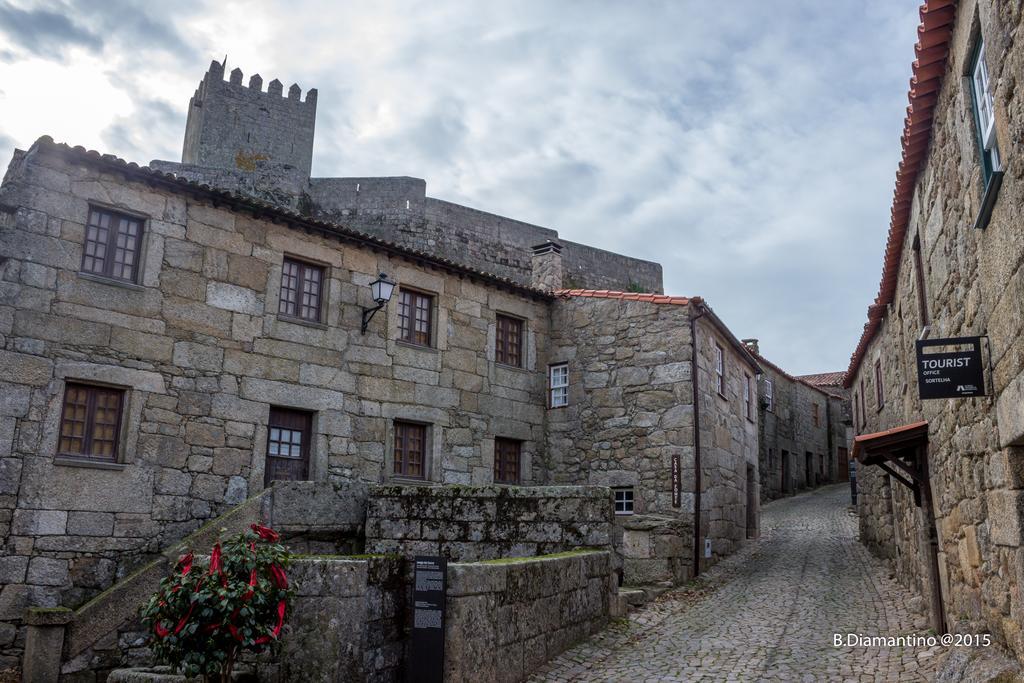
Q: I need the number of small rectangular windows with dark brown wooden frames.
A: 7